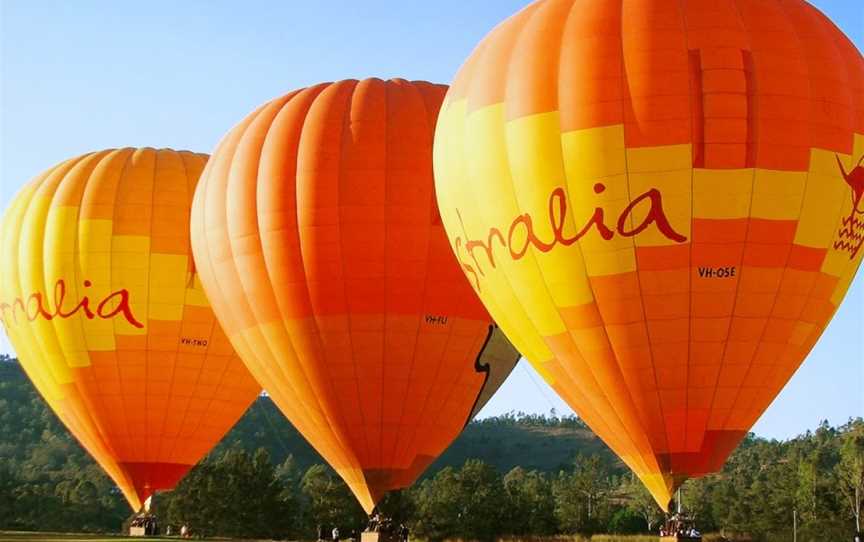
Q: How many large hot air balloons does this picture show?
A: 3